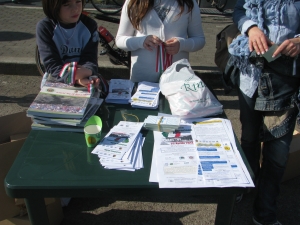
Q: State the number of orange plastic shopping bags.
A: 0